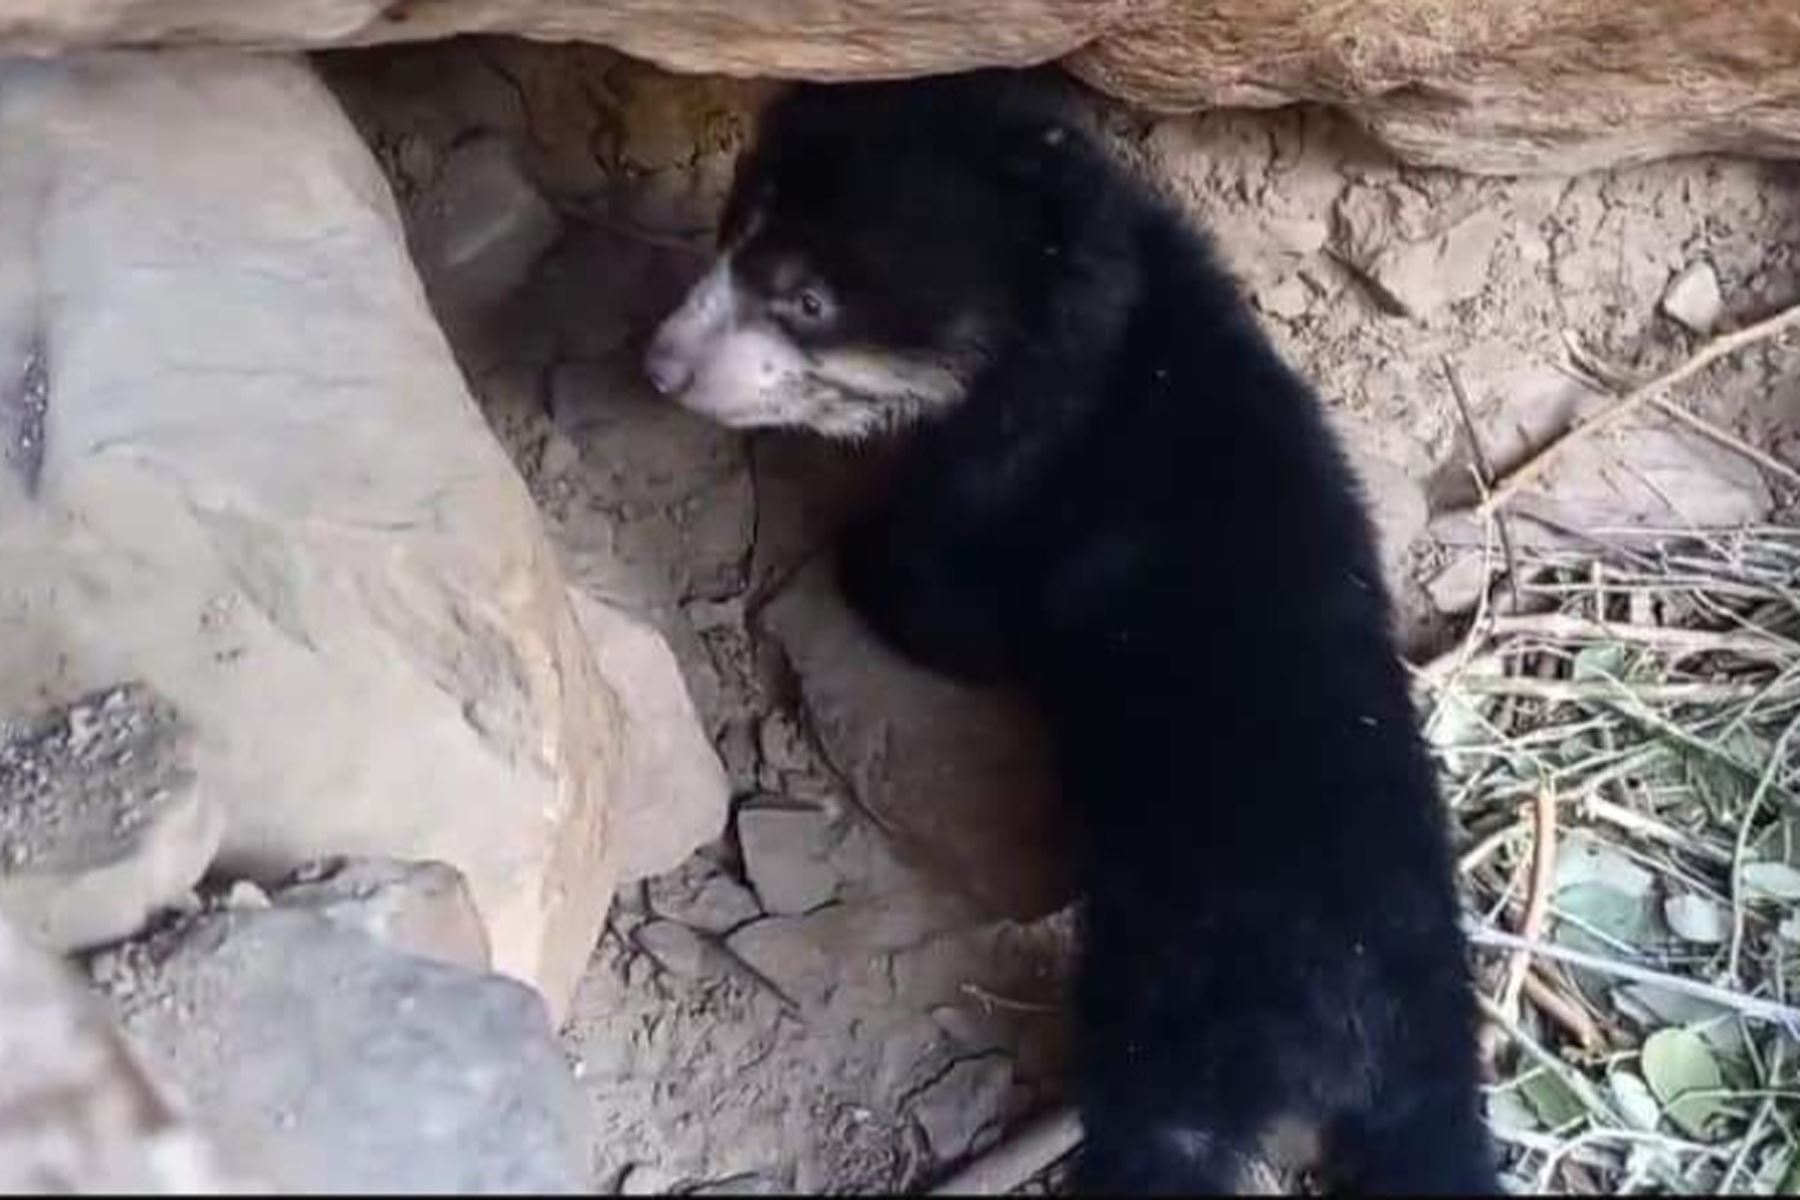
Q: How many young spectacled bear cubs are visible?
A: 1